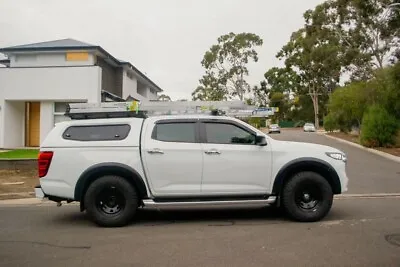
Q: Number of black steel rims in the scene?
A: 2